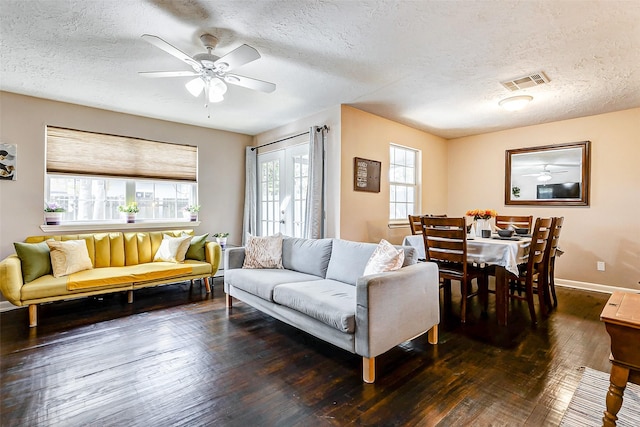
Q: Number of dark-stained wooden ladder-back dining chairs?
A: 6